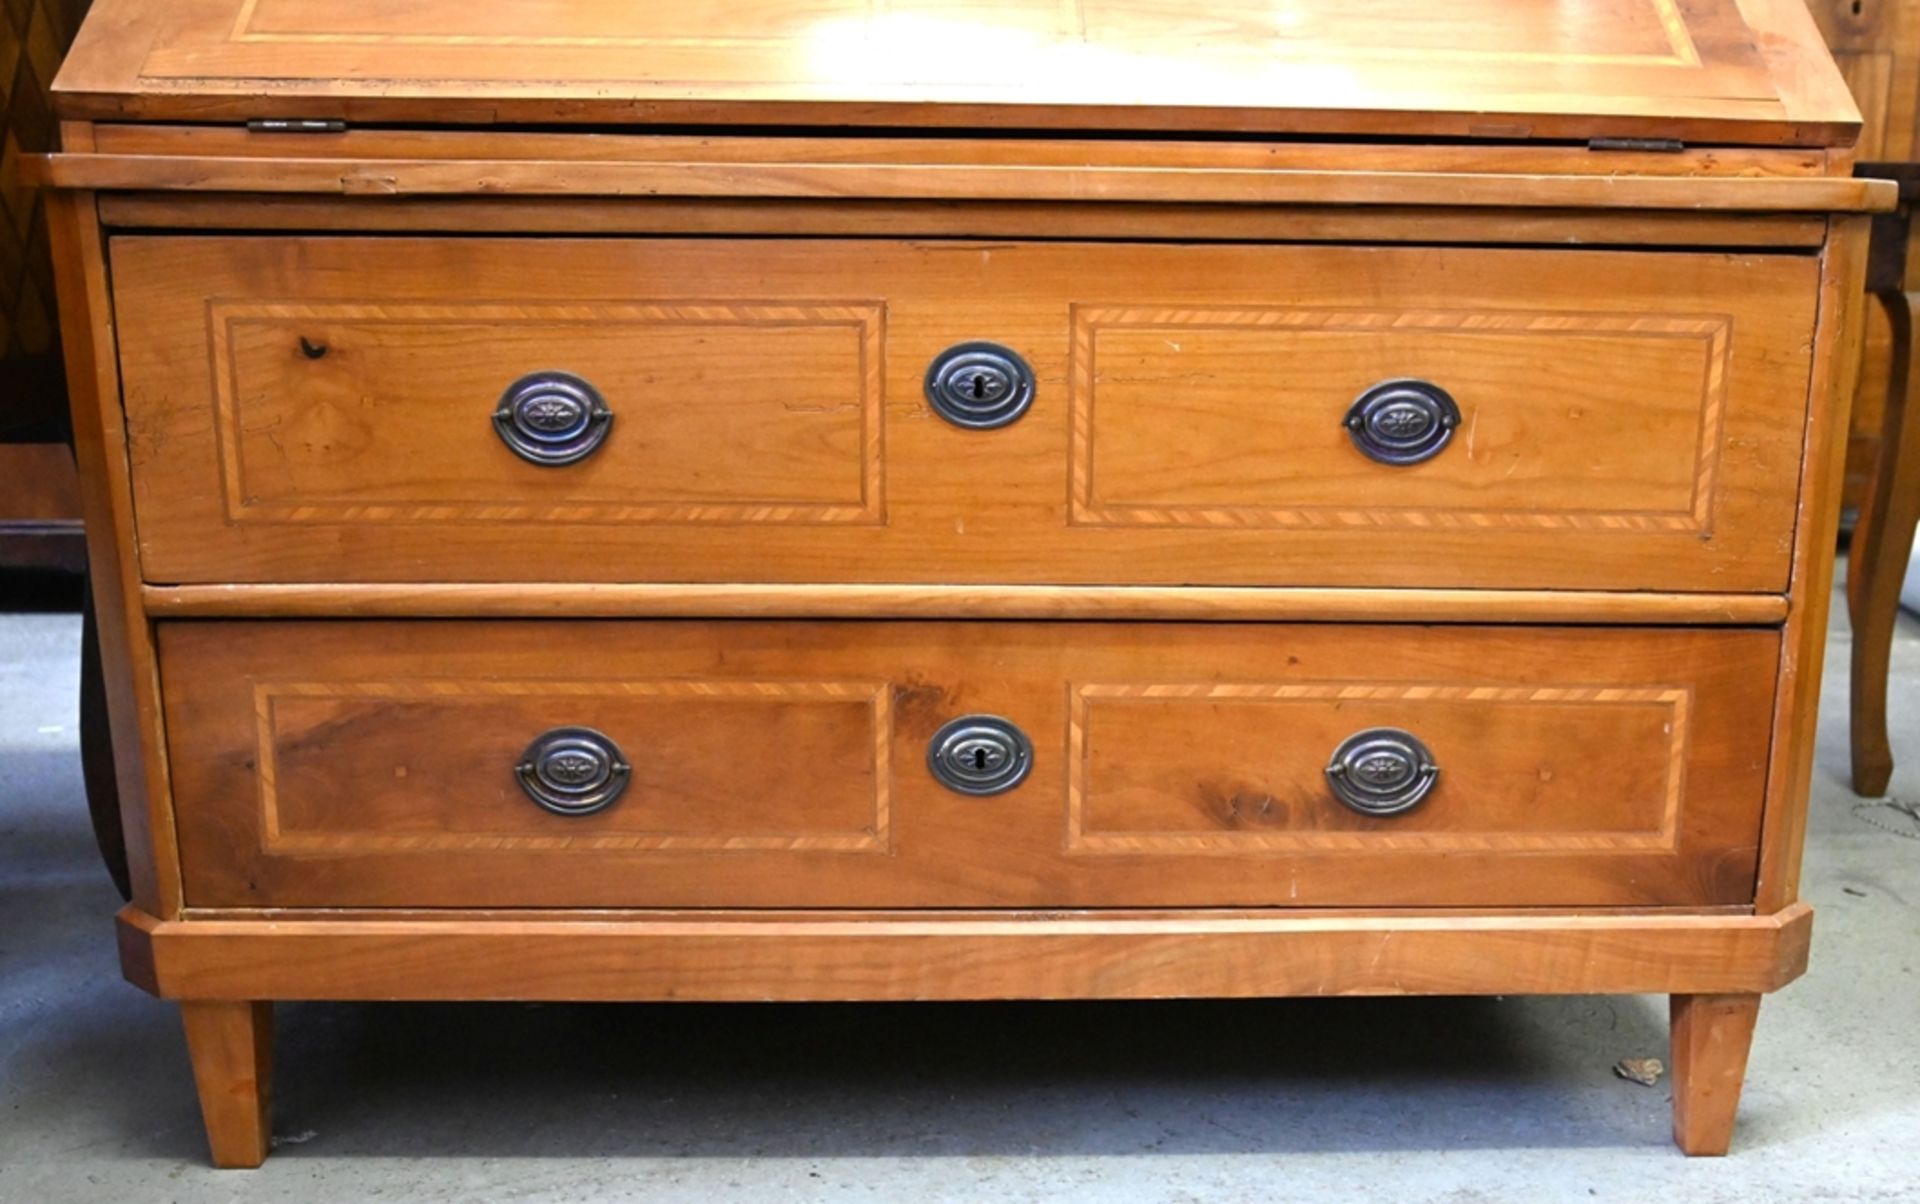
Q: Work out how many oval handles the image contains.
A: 4